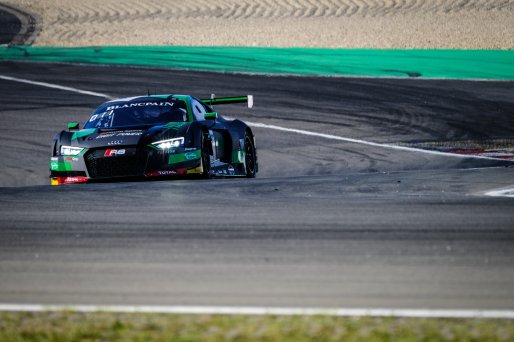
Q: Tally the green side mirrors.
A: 2